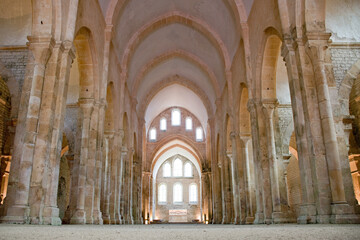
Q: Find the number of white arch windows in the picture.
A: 11